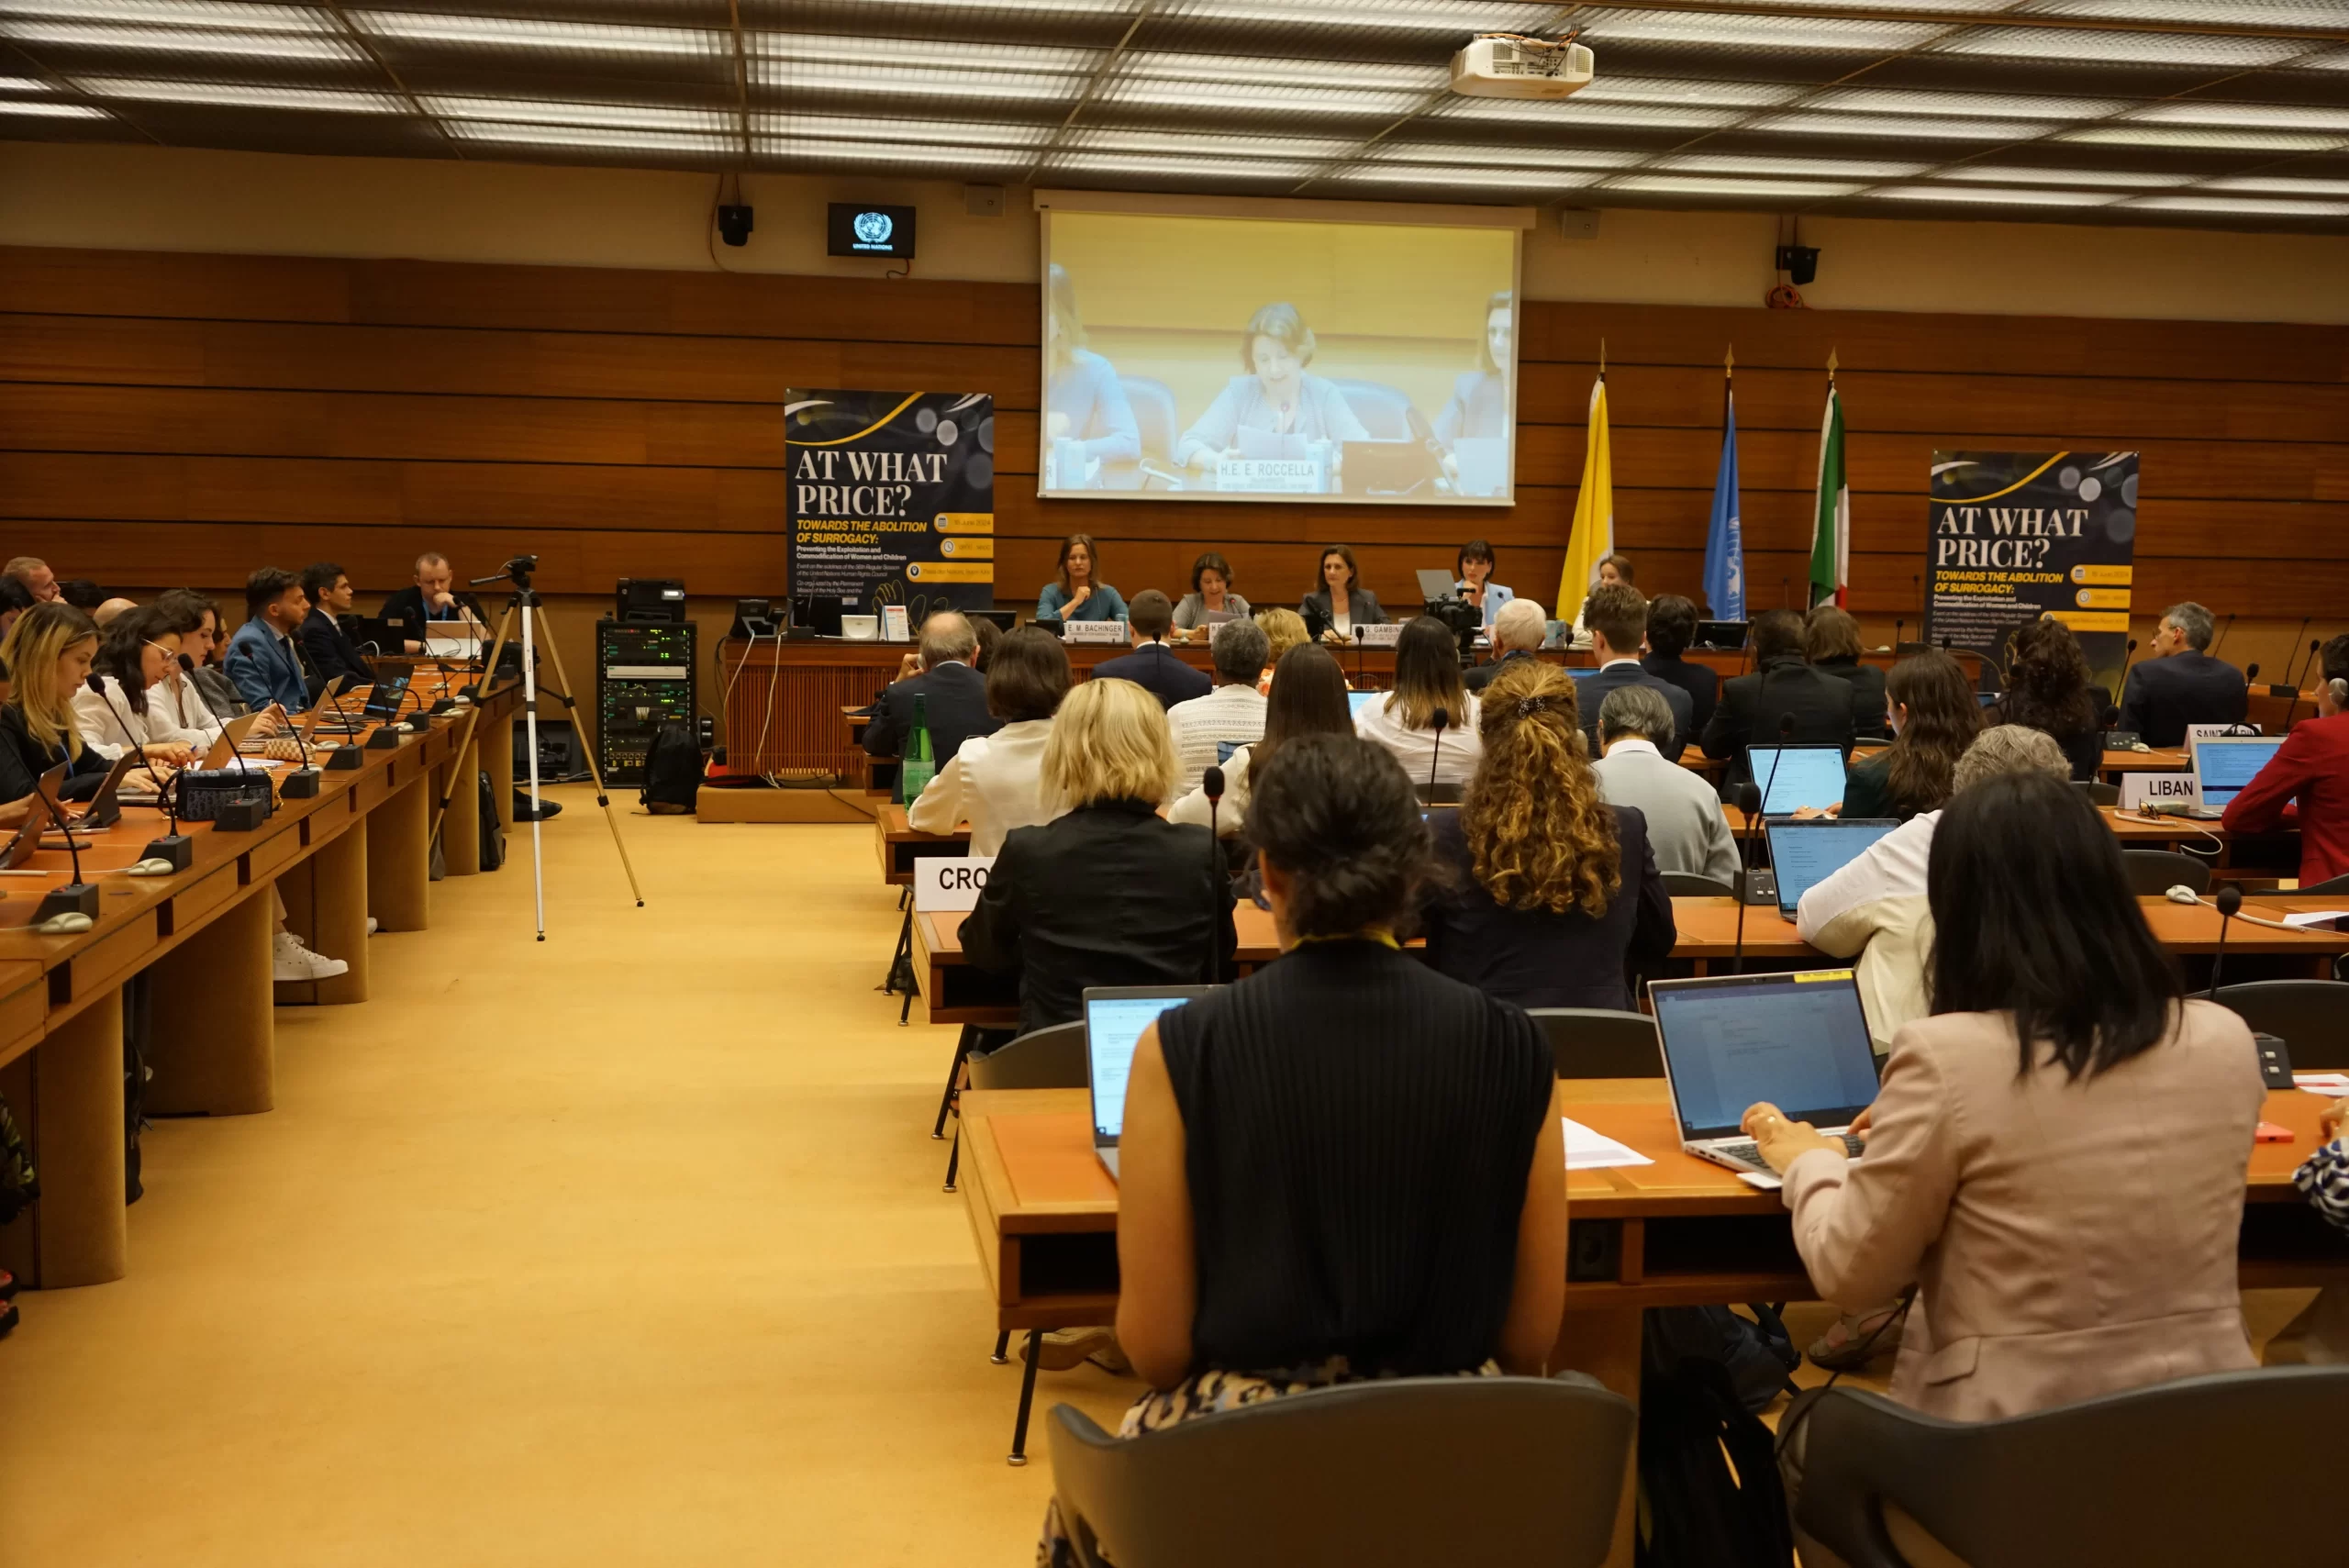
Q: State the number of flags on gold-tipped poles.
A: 3